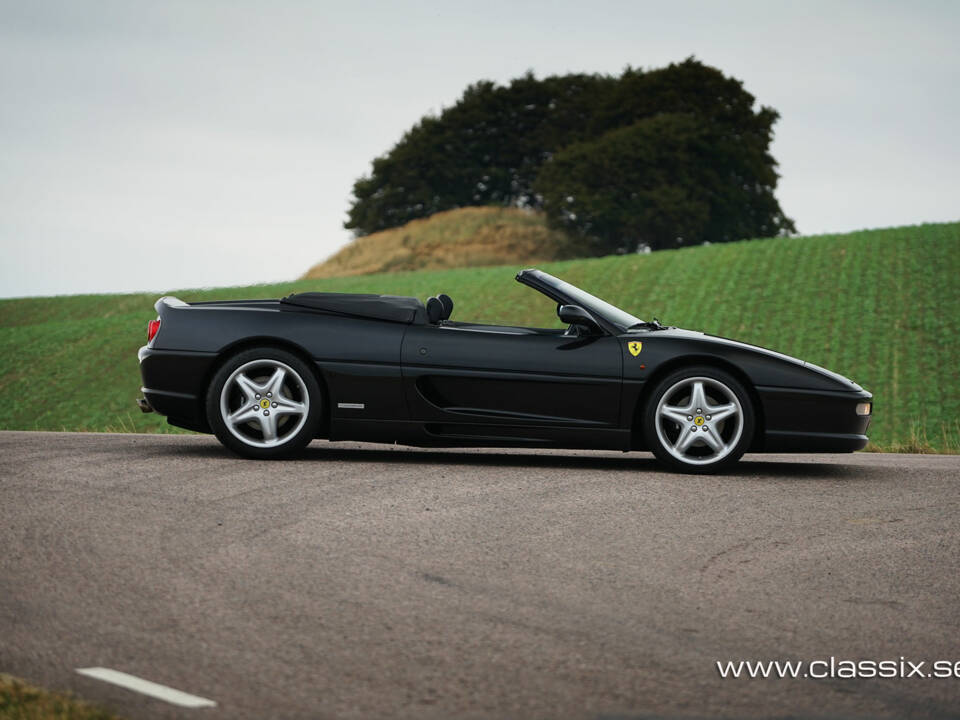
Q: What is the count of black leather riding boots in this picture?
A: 0